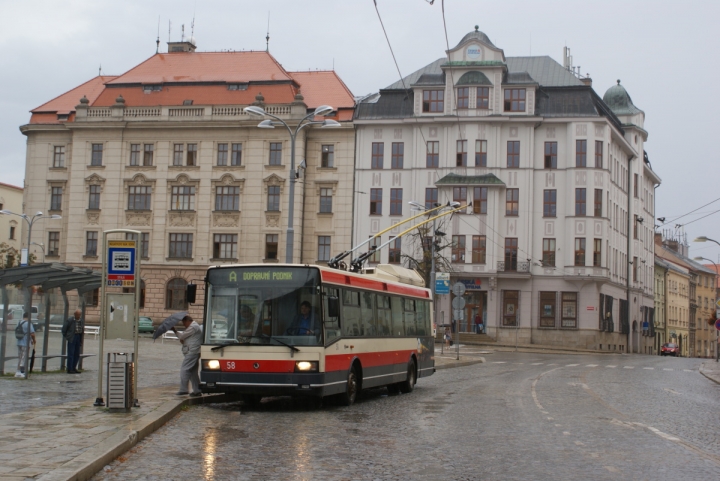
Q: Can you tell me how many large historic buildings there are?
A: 2